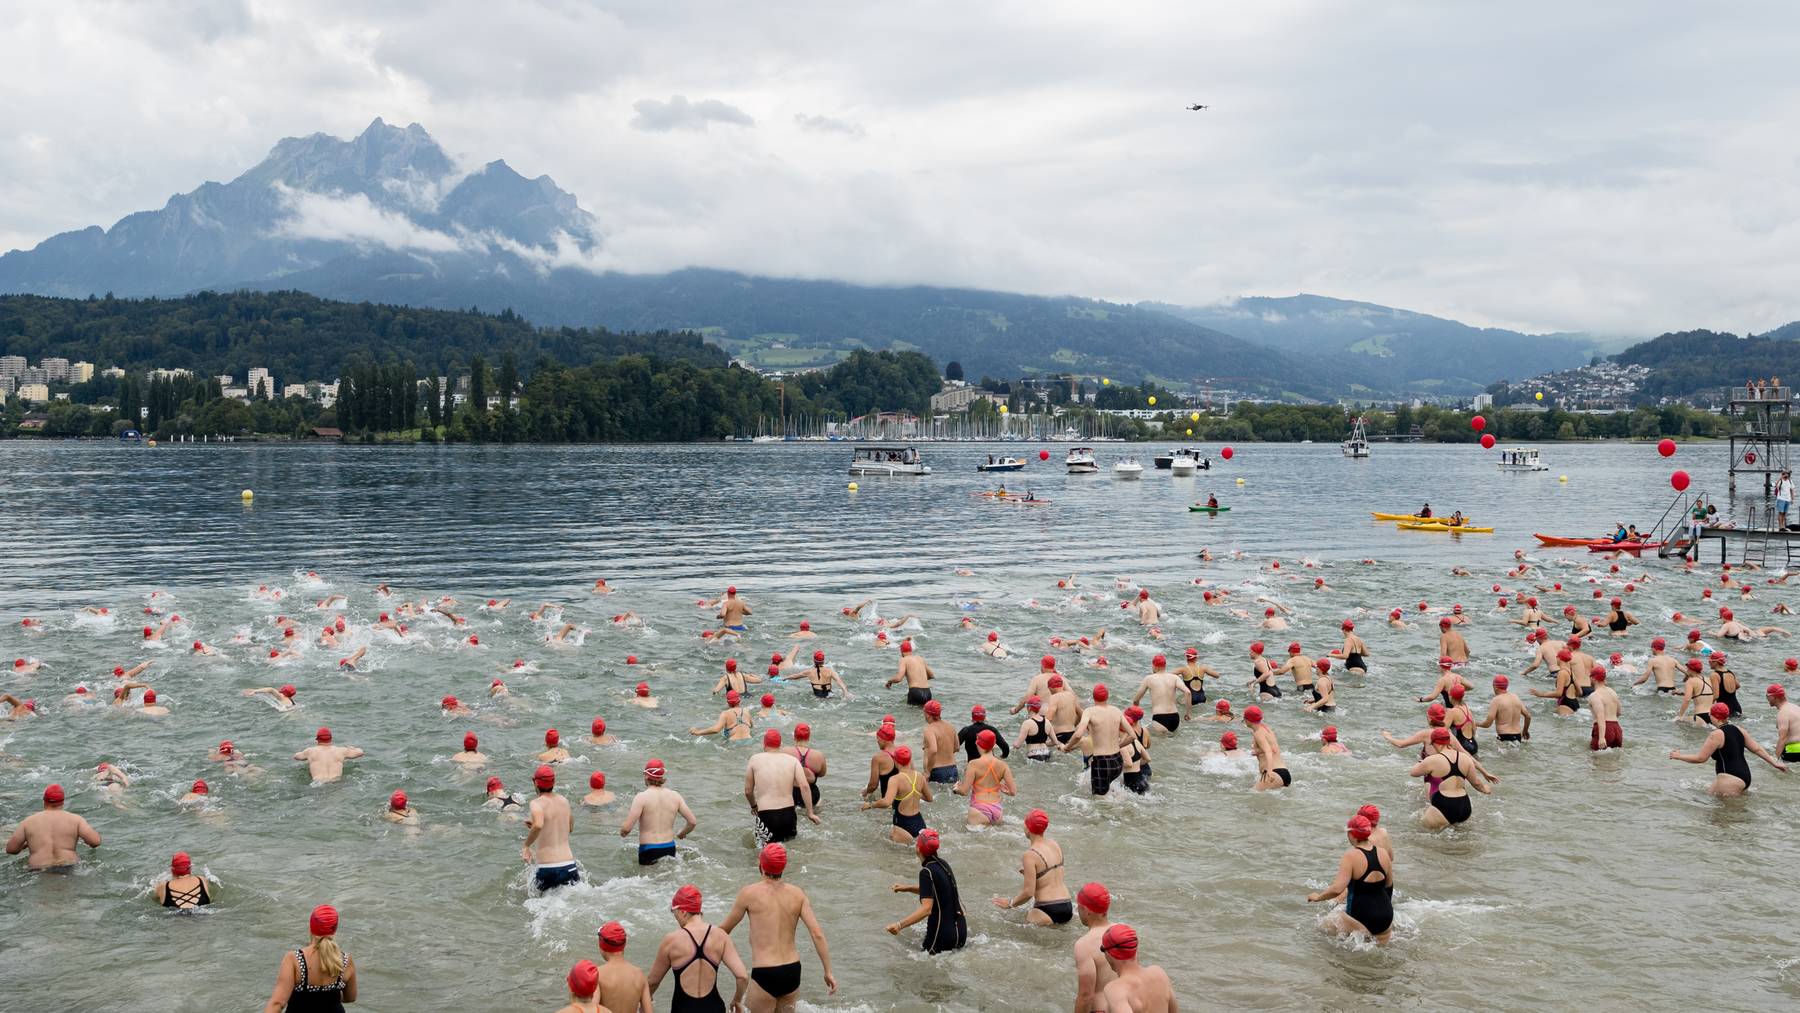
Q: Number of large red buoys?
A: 6